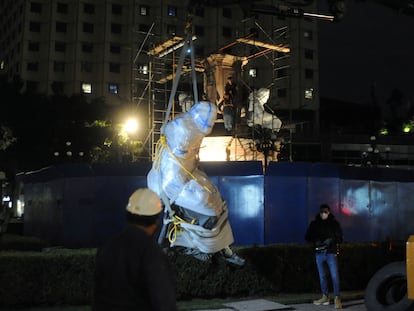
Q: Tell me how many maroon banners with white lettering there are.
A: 0